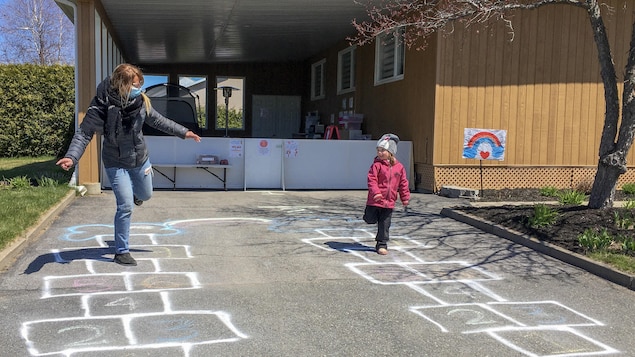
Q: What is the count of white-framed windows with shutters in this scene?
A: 3